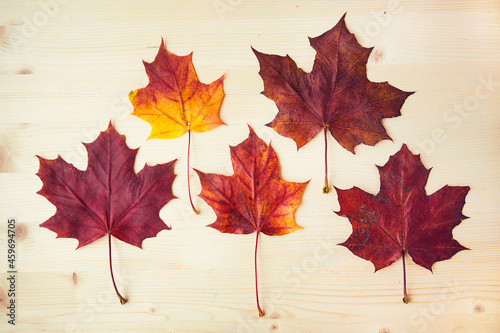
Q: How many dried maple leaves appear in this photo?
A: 5